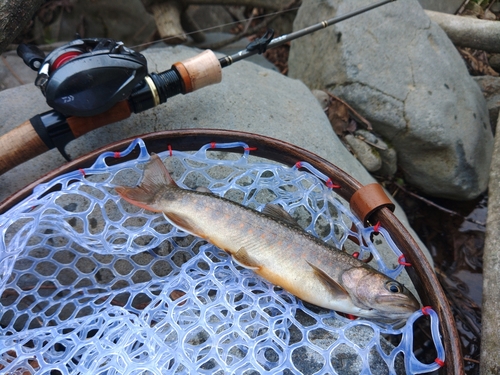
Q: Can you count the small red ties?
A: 11